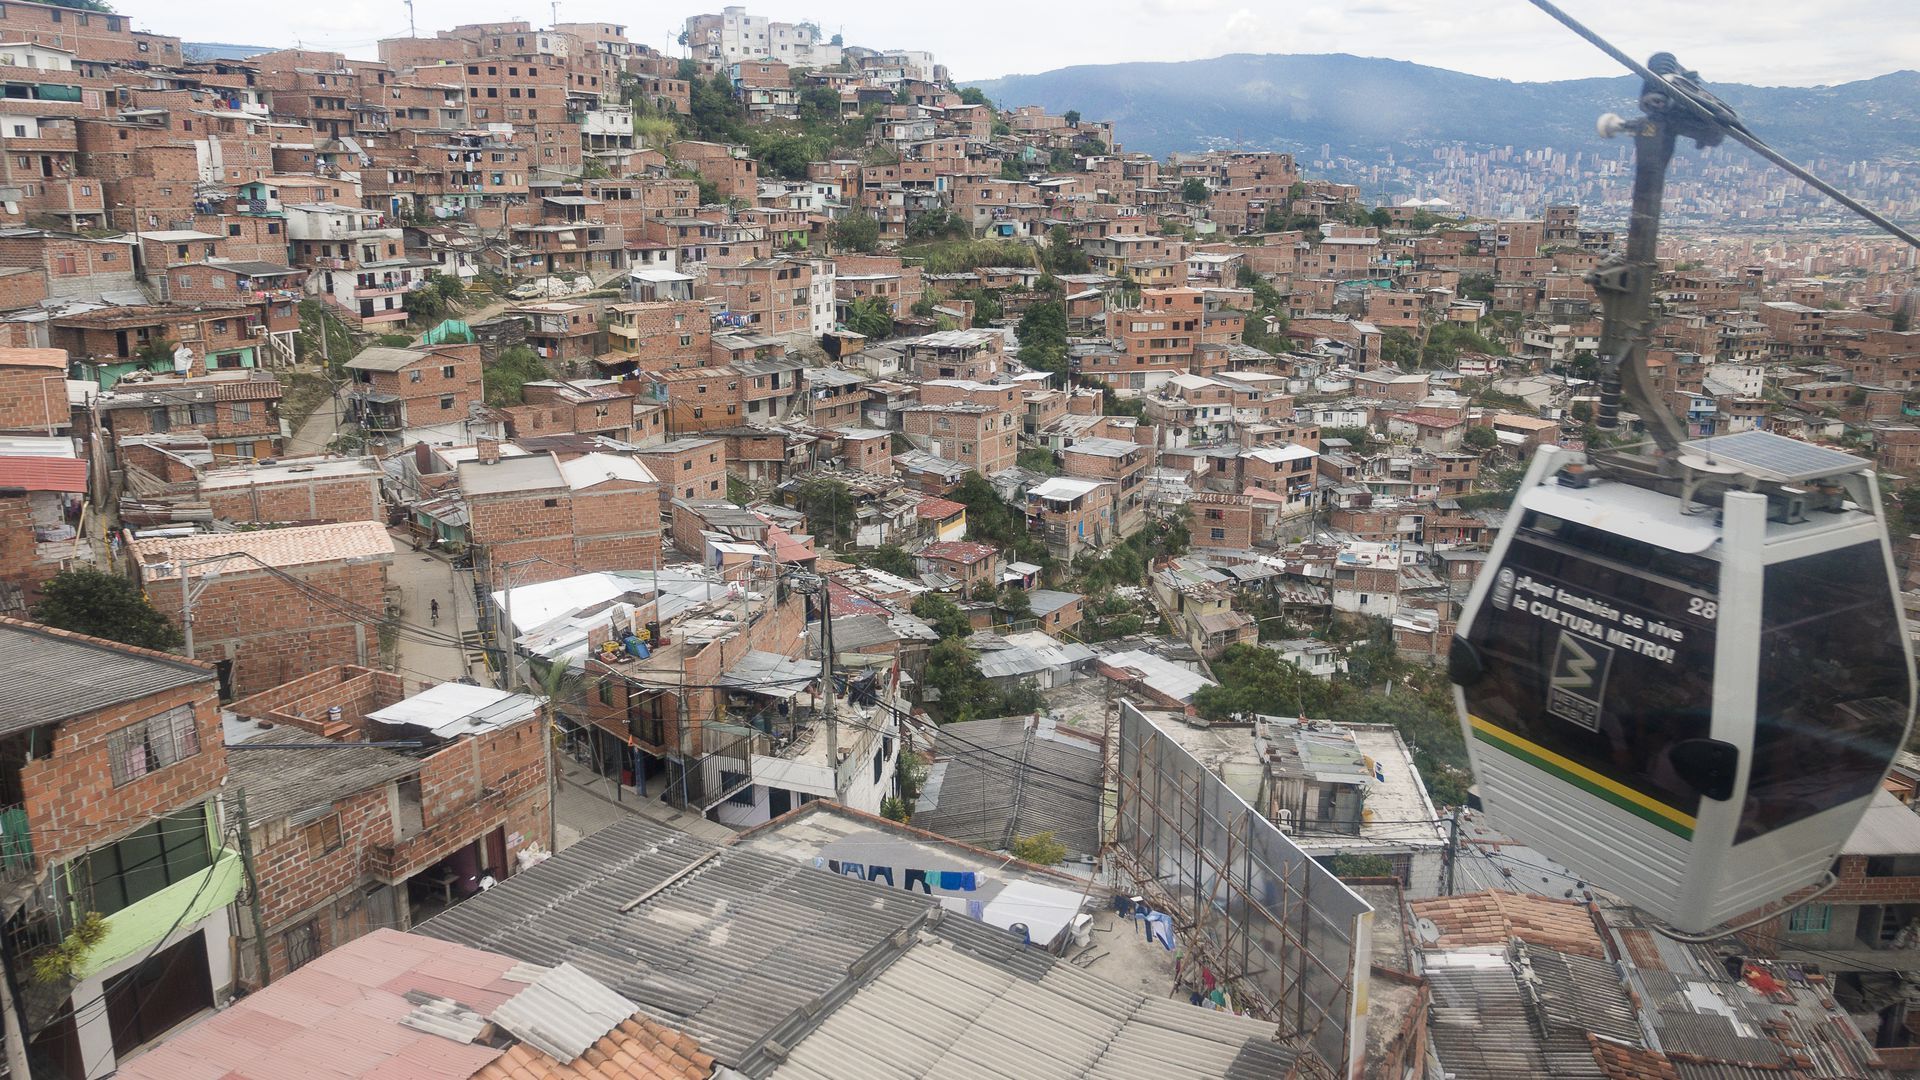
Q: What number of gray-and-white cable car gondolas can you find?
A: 1